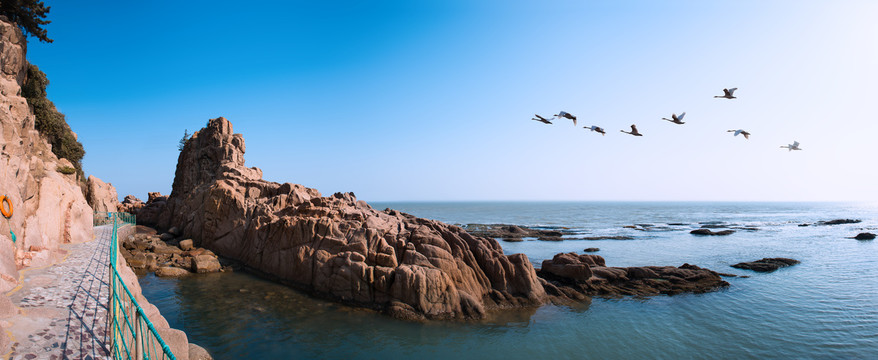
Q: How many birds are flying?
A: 8